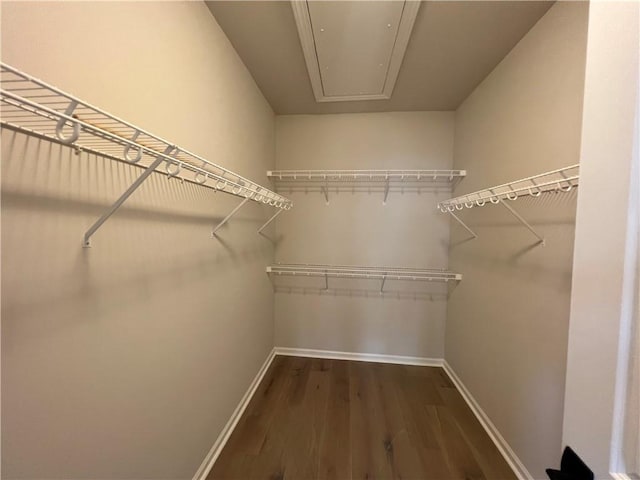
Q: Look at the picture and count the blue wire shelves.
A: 0